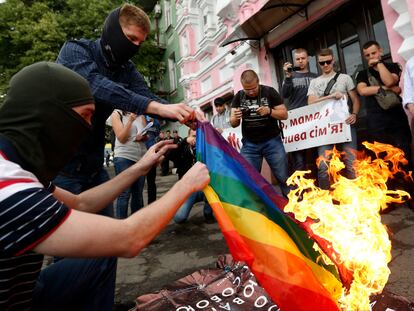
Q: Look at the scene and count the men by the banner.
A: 5